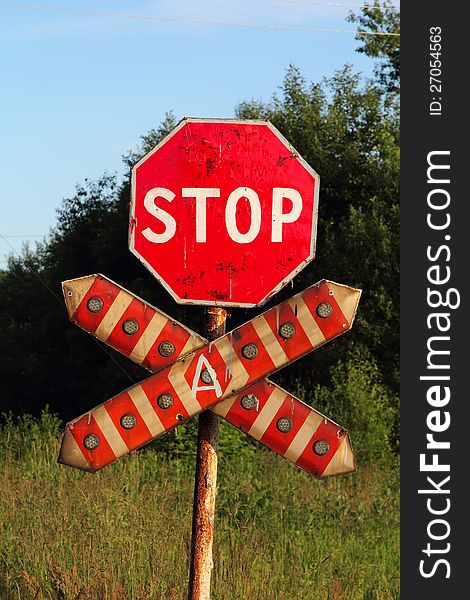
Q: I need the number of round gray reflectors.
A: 13